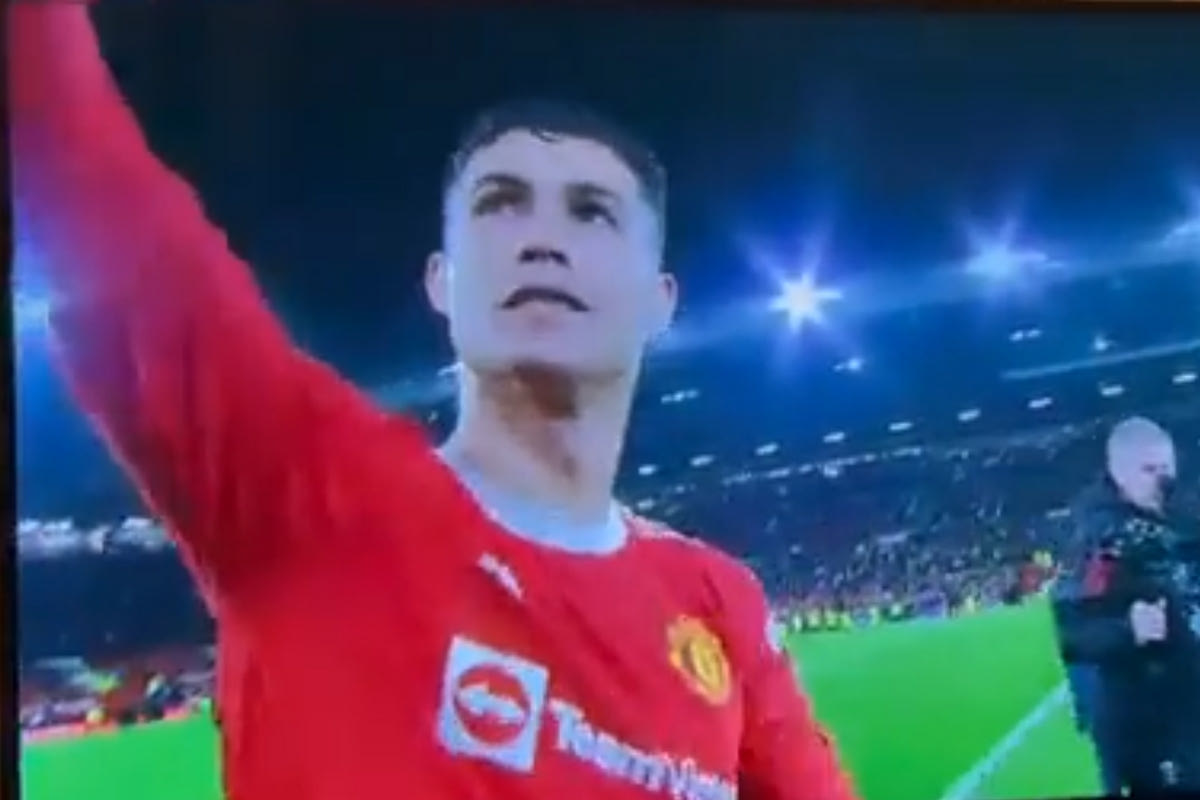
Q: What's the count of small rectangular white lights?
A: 9